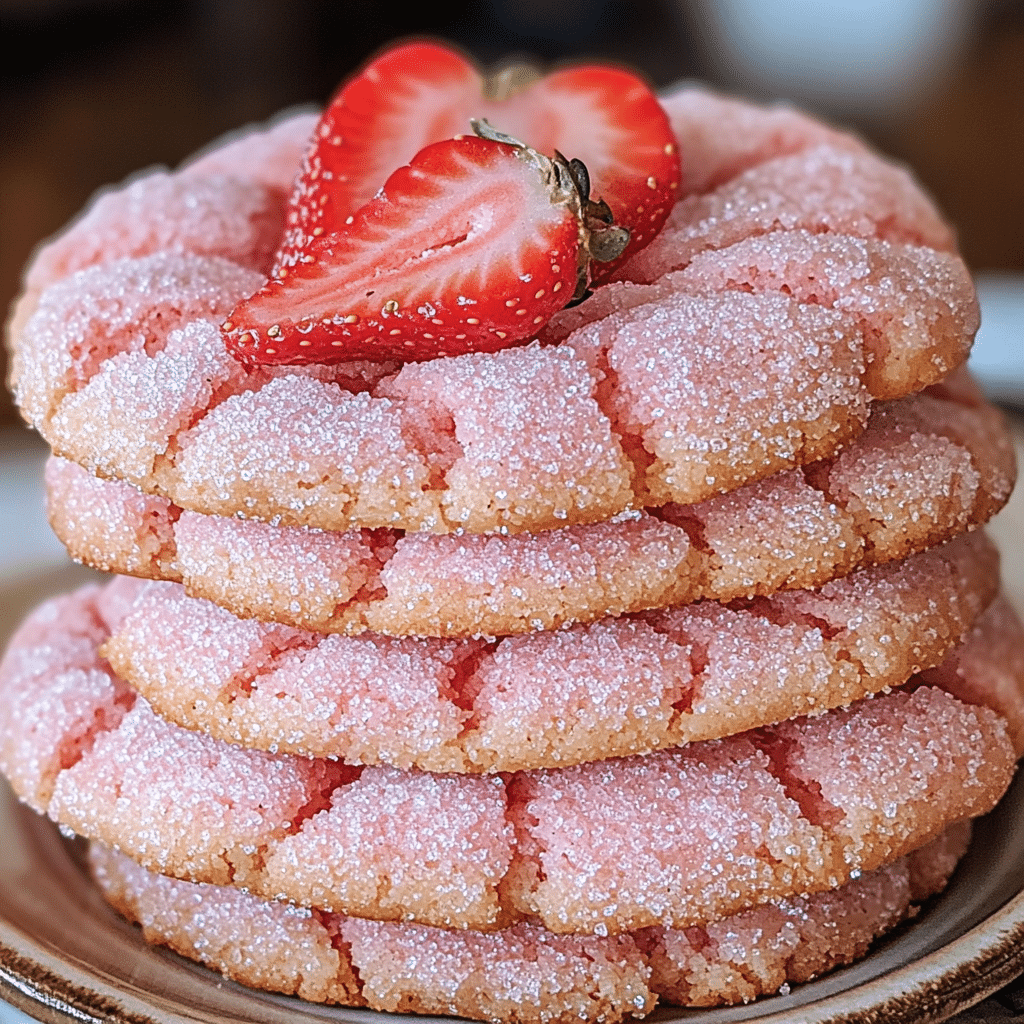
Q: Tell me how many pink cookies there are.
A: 5